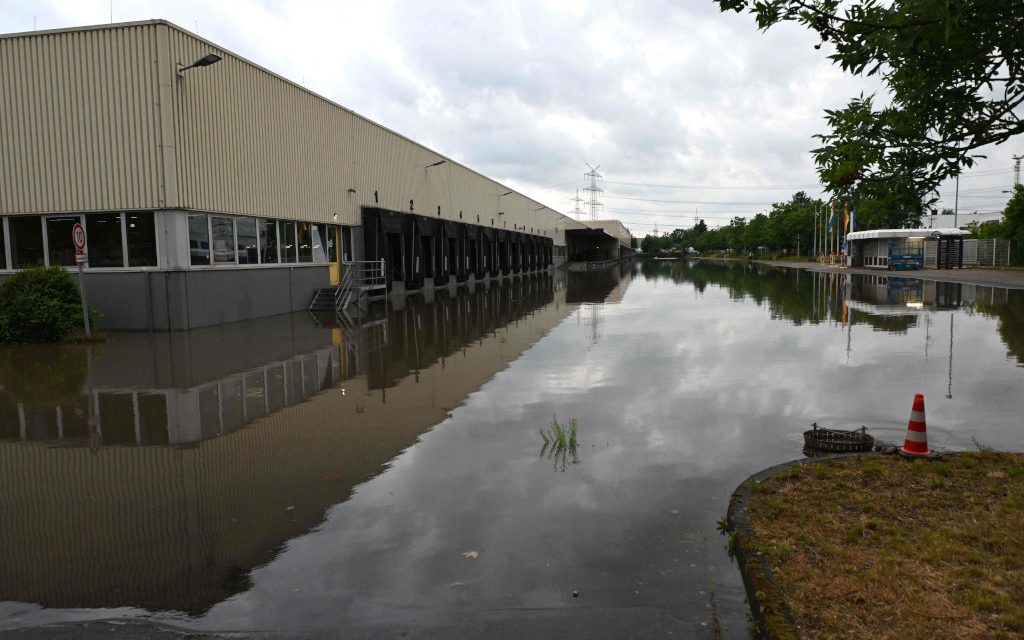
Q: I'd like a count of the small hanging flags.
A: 3